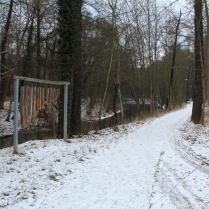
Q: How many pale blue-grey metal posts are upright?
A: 2